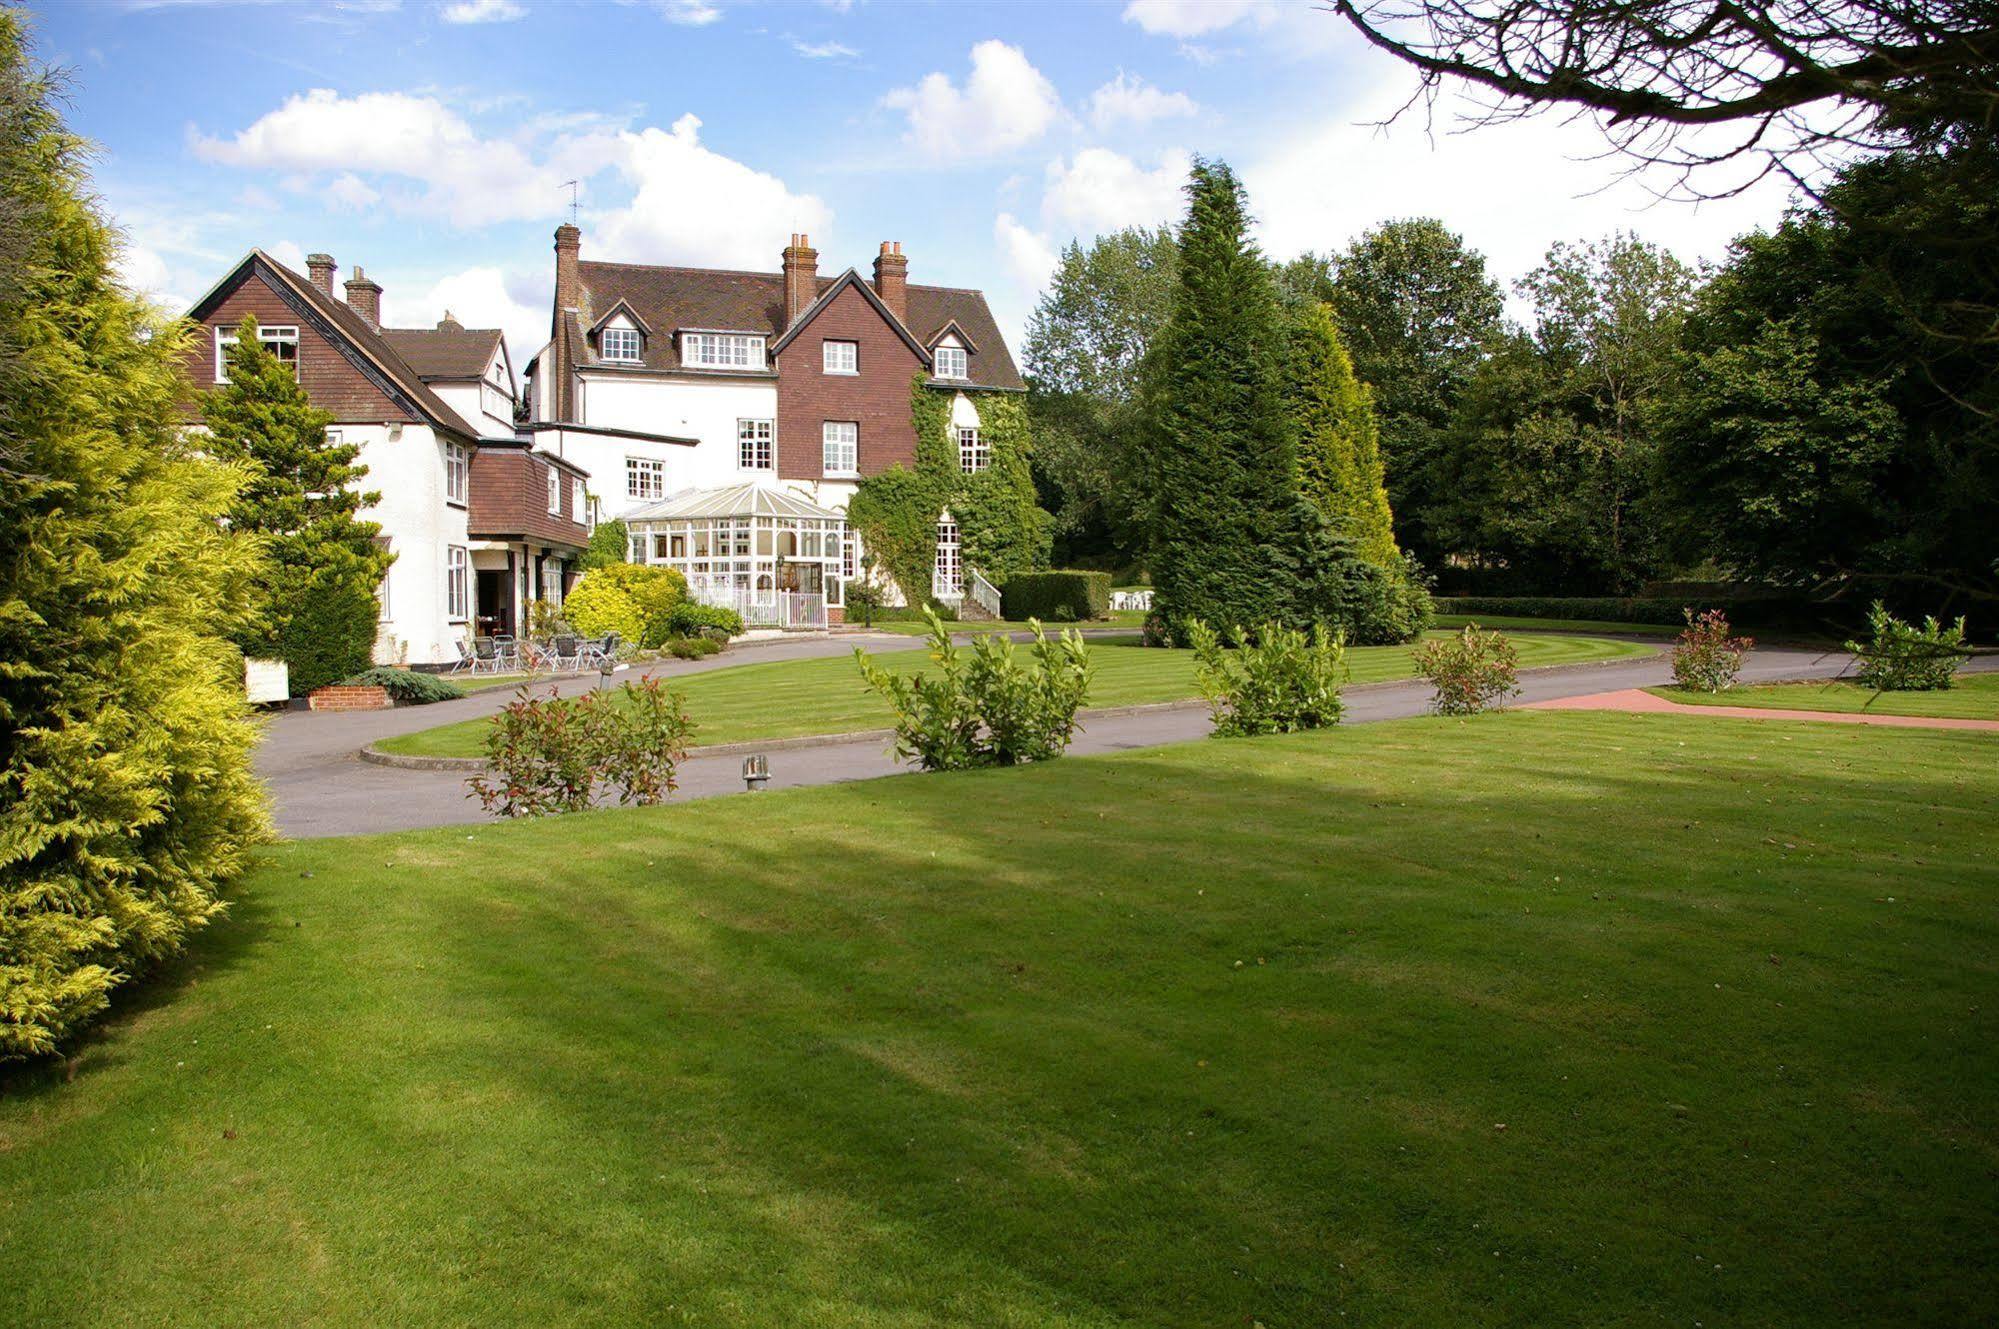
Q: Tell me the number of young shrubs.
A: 6